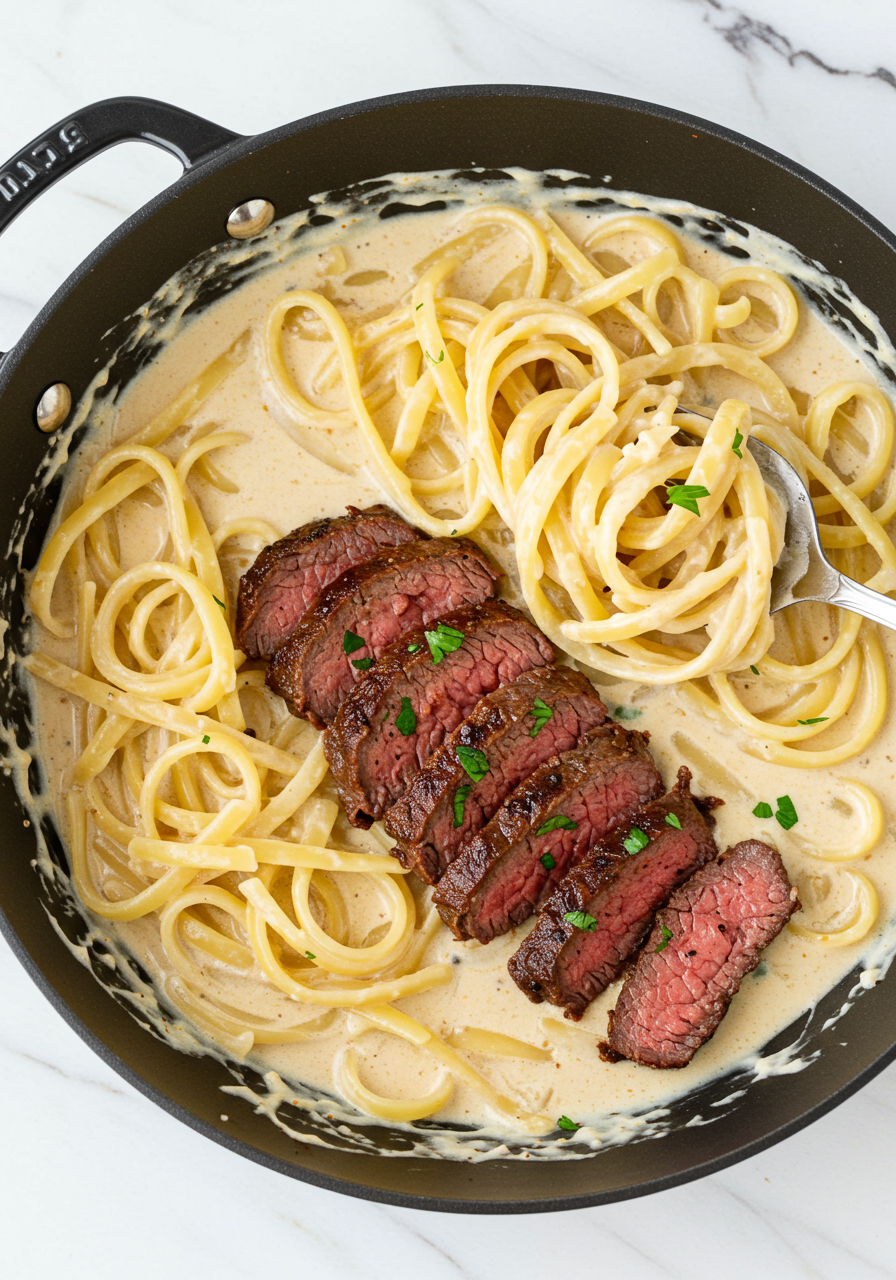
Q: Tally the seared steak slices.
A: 7